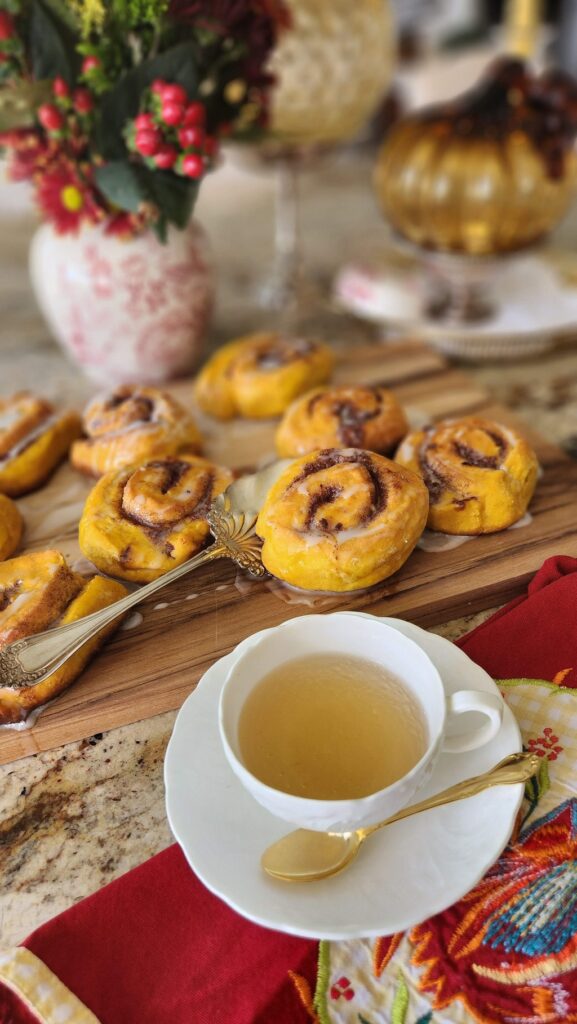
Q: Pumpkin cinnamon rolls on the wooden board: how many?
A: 9